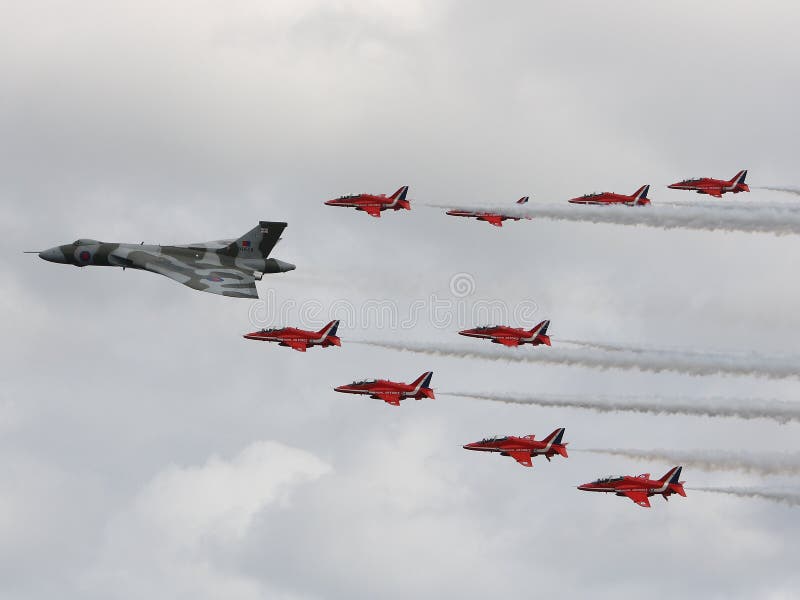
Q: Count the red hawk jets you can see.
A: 9